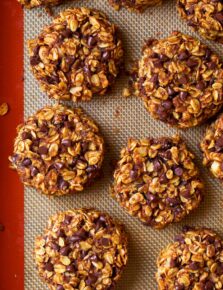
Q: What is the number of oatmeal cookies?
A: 10